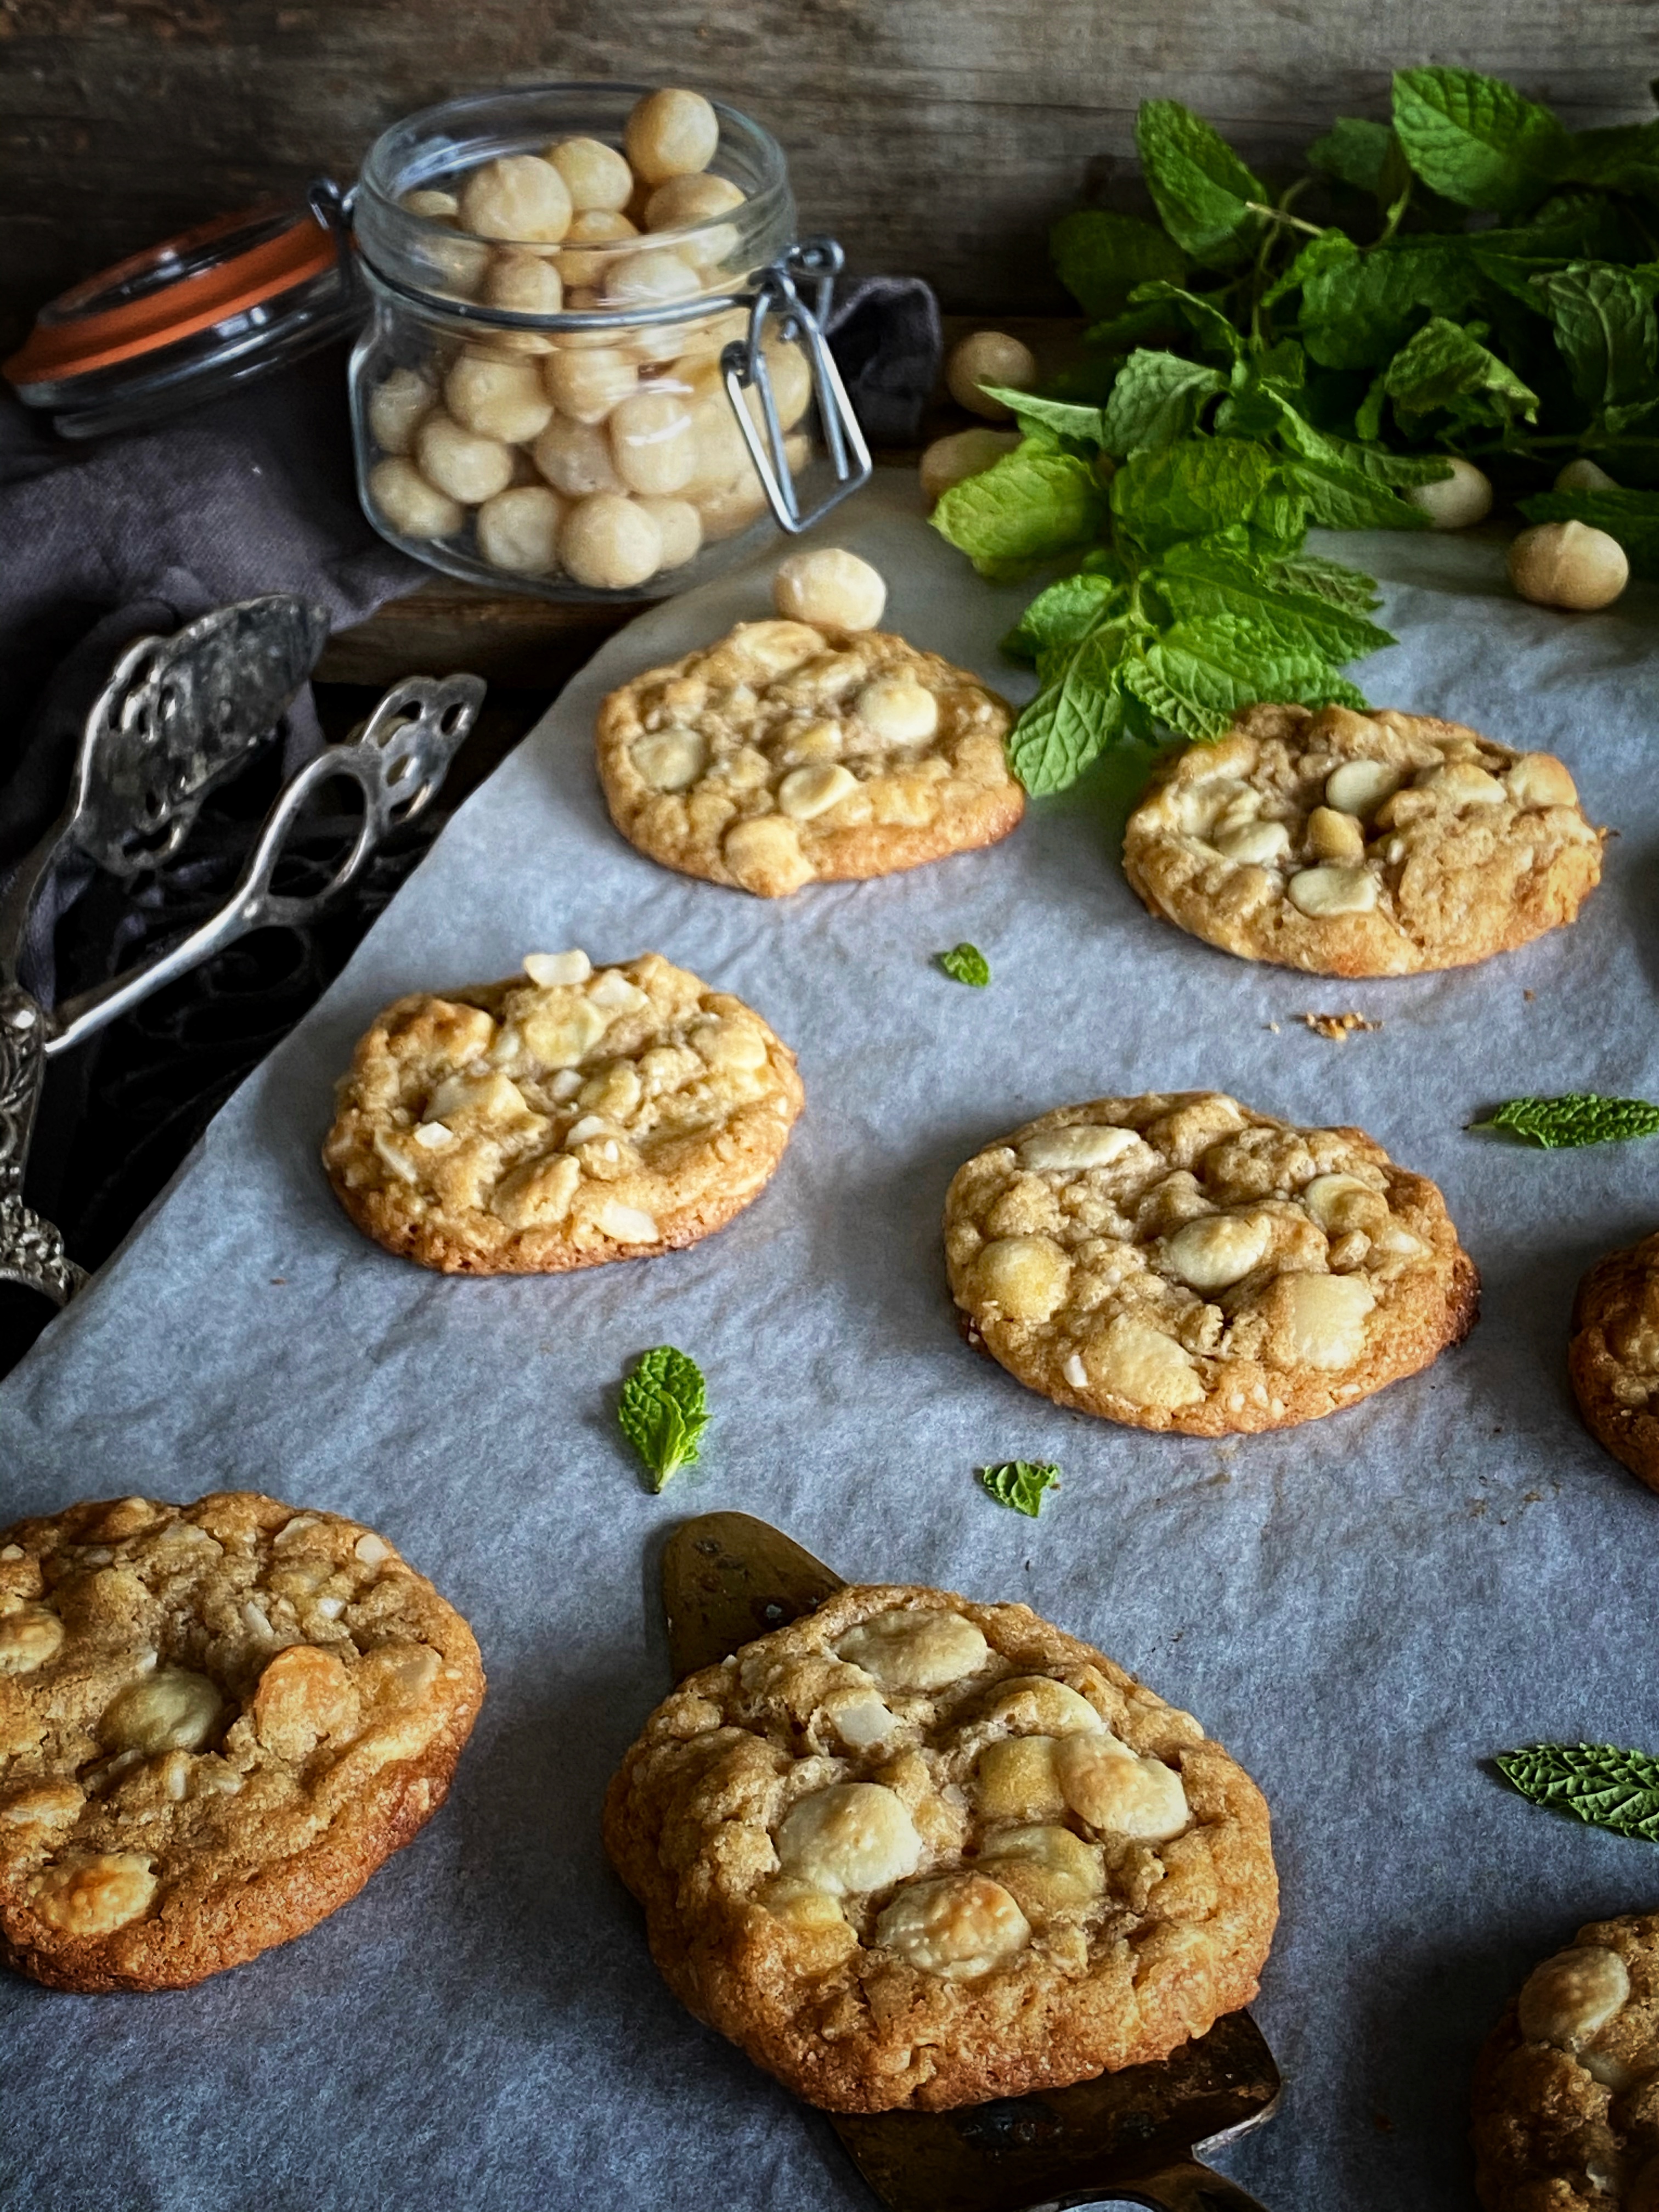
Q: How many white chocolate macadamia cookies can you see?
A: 8